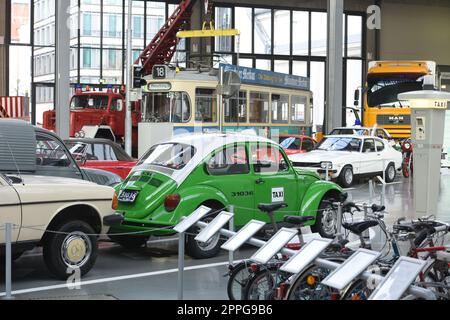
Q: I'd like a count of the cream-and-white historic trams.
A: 1